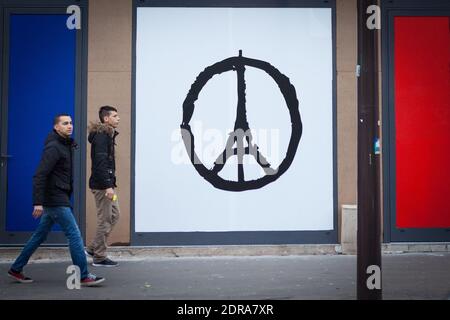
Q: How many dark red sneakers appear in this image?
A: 2